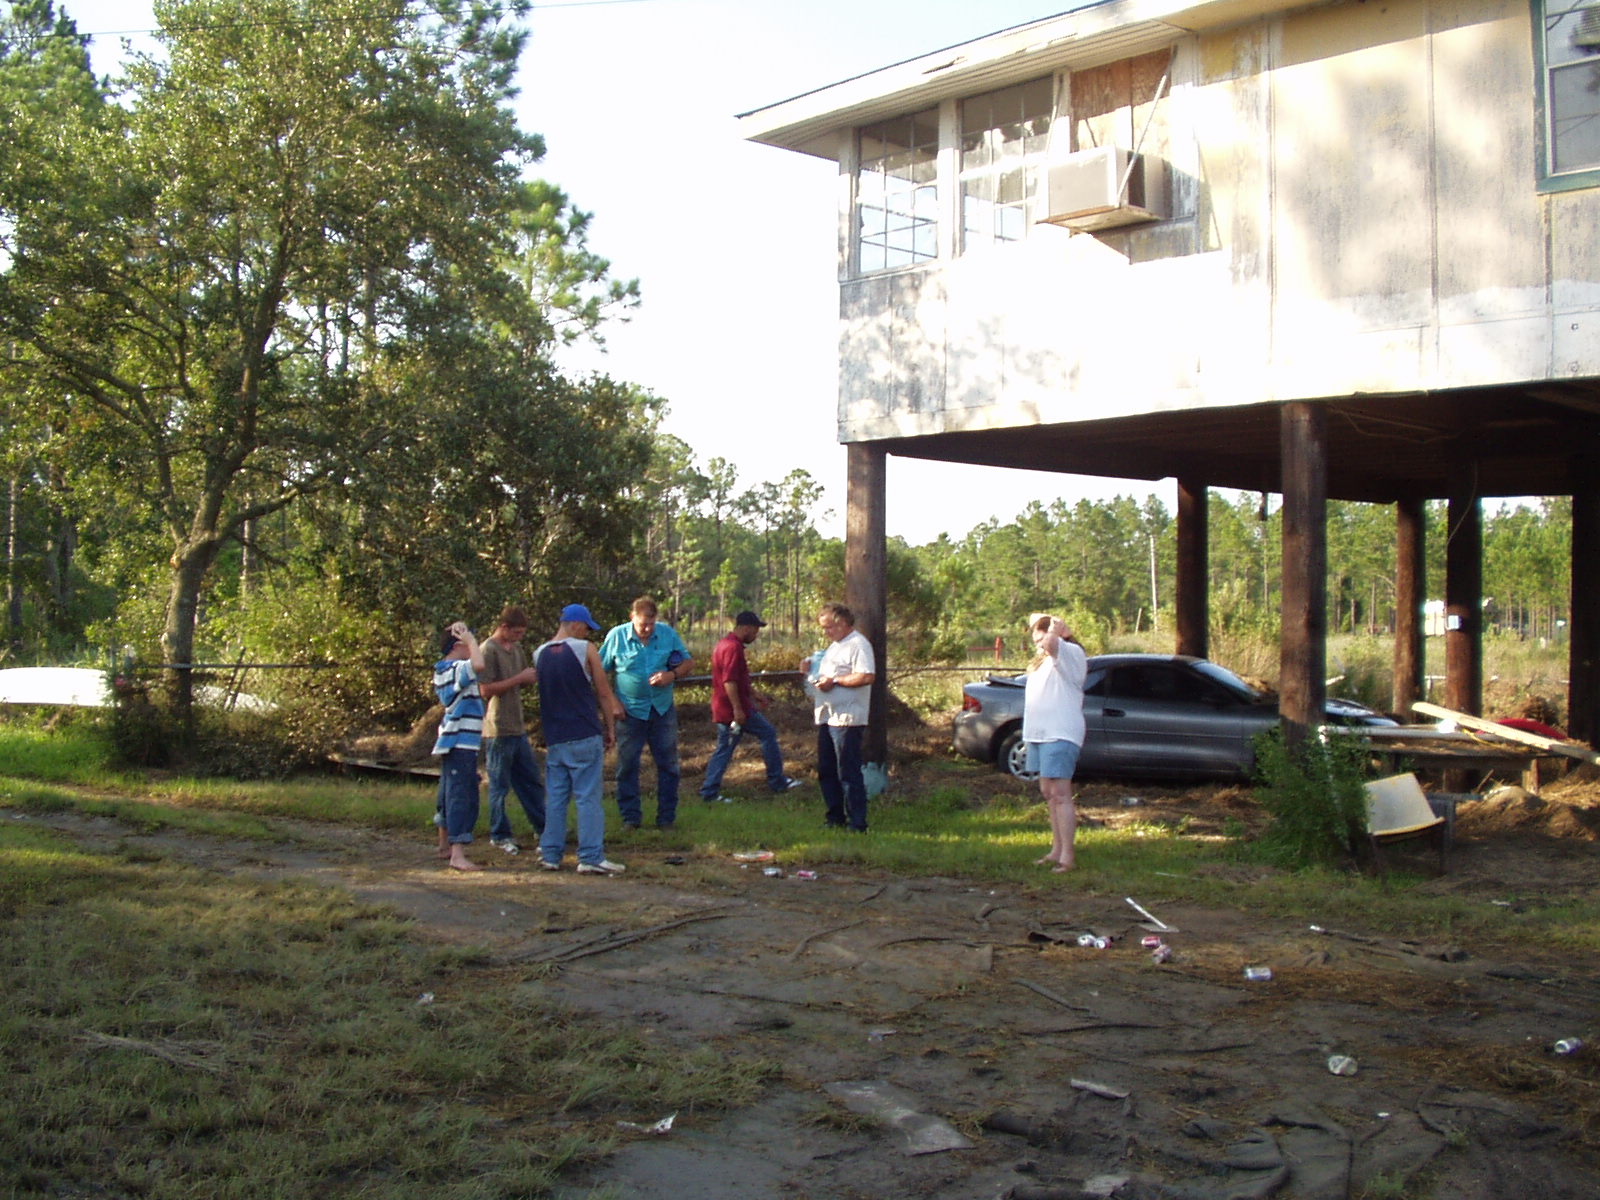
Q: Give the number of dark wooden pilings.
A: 6